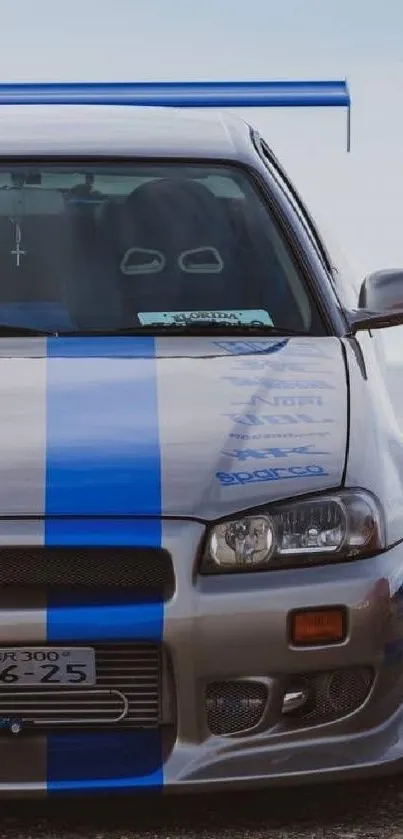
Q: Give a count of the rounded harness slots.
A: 2